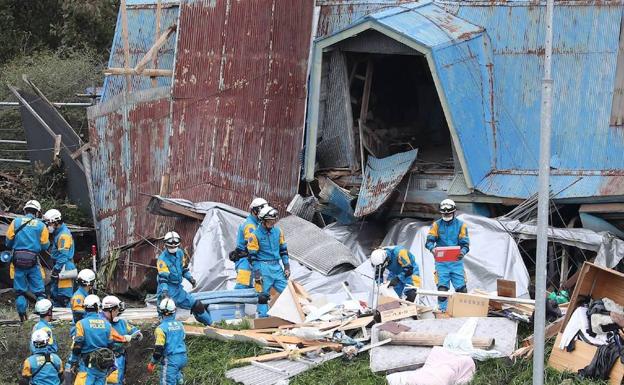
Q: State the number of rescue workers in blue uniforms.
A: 13